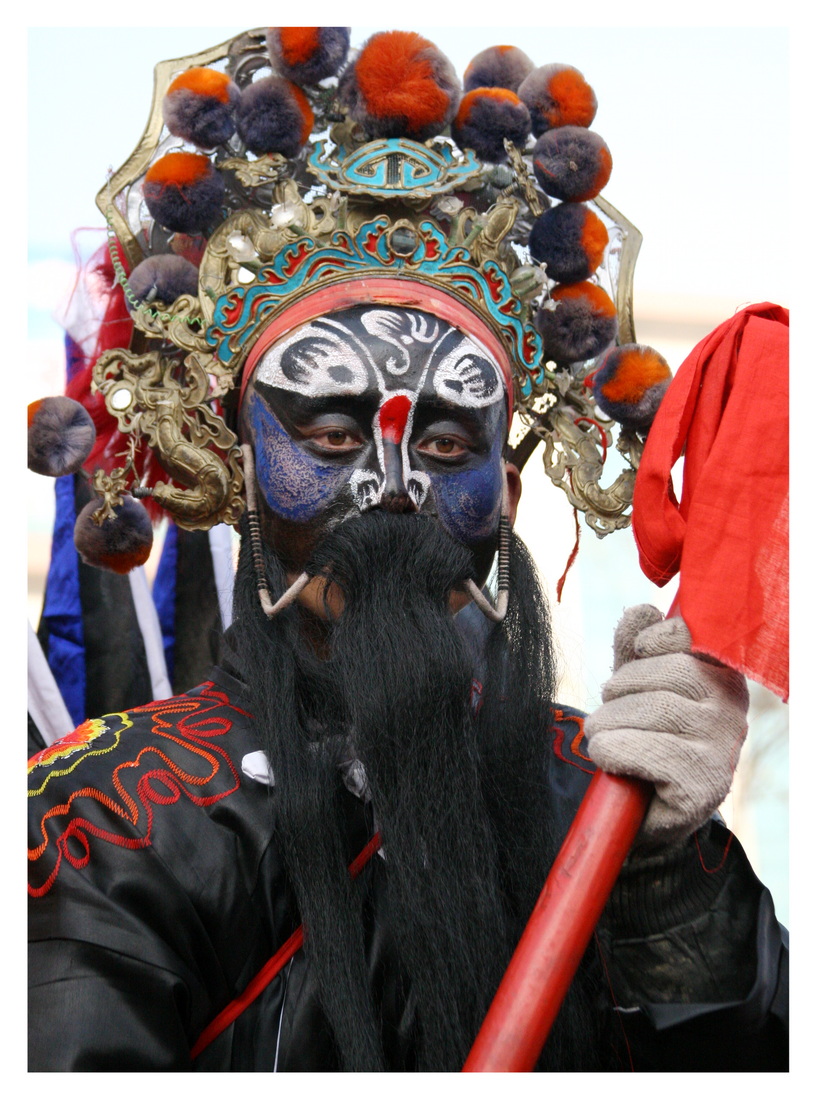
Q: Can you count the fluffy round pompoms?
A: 15